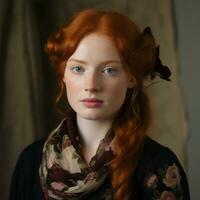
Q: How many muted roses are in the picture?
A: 3